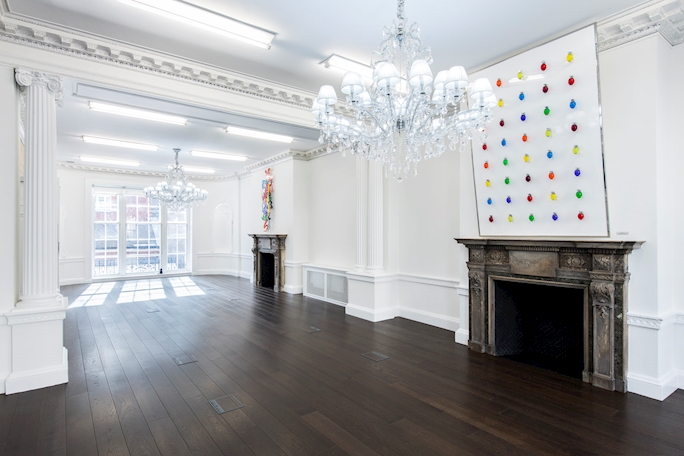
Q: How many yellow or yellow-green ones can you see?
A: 9